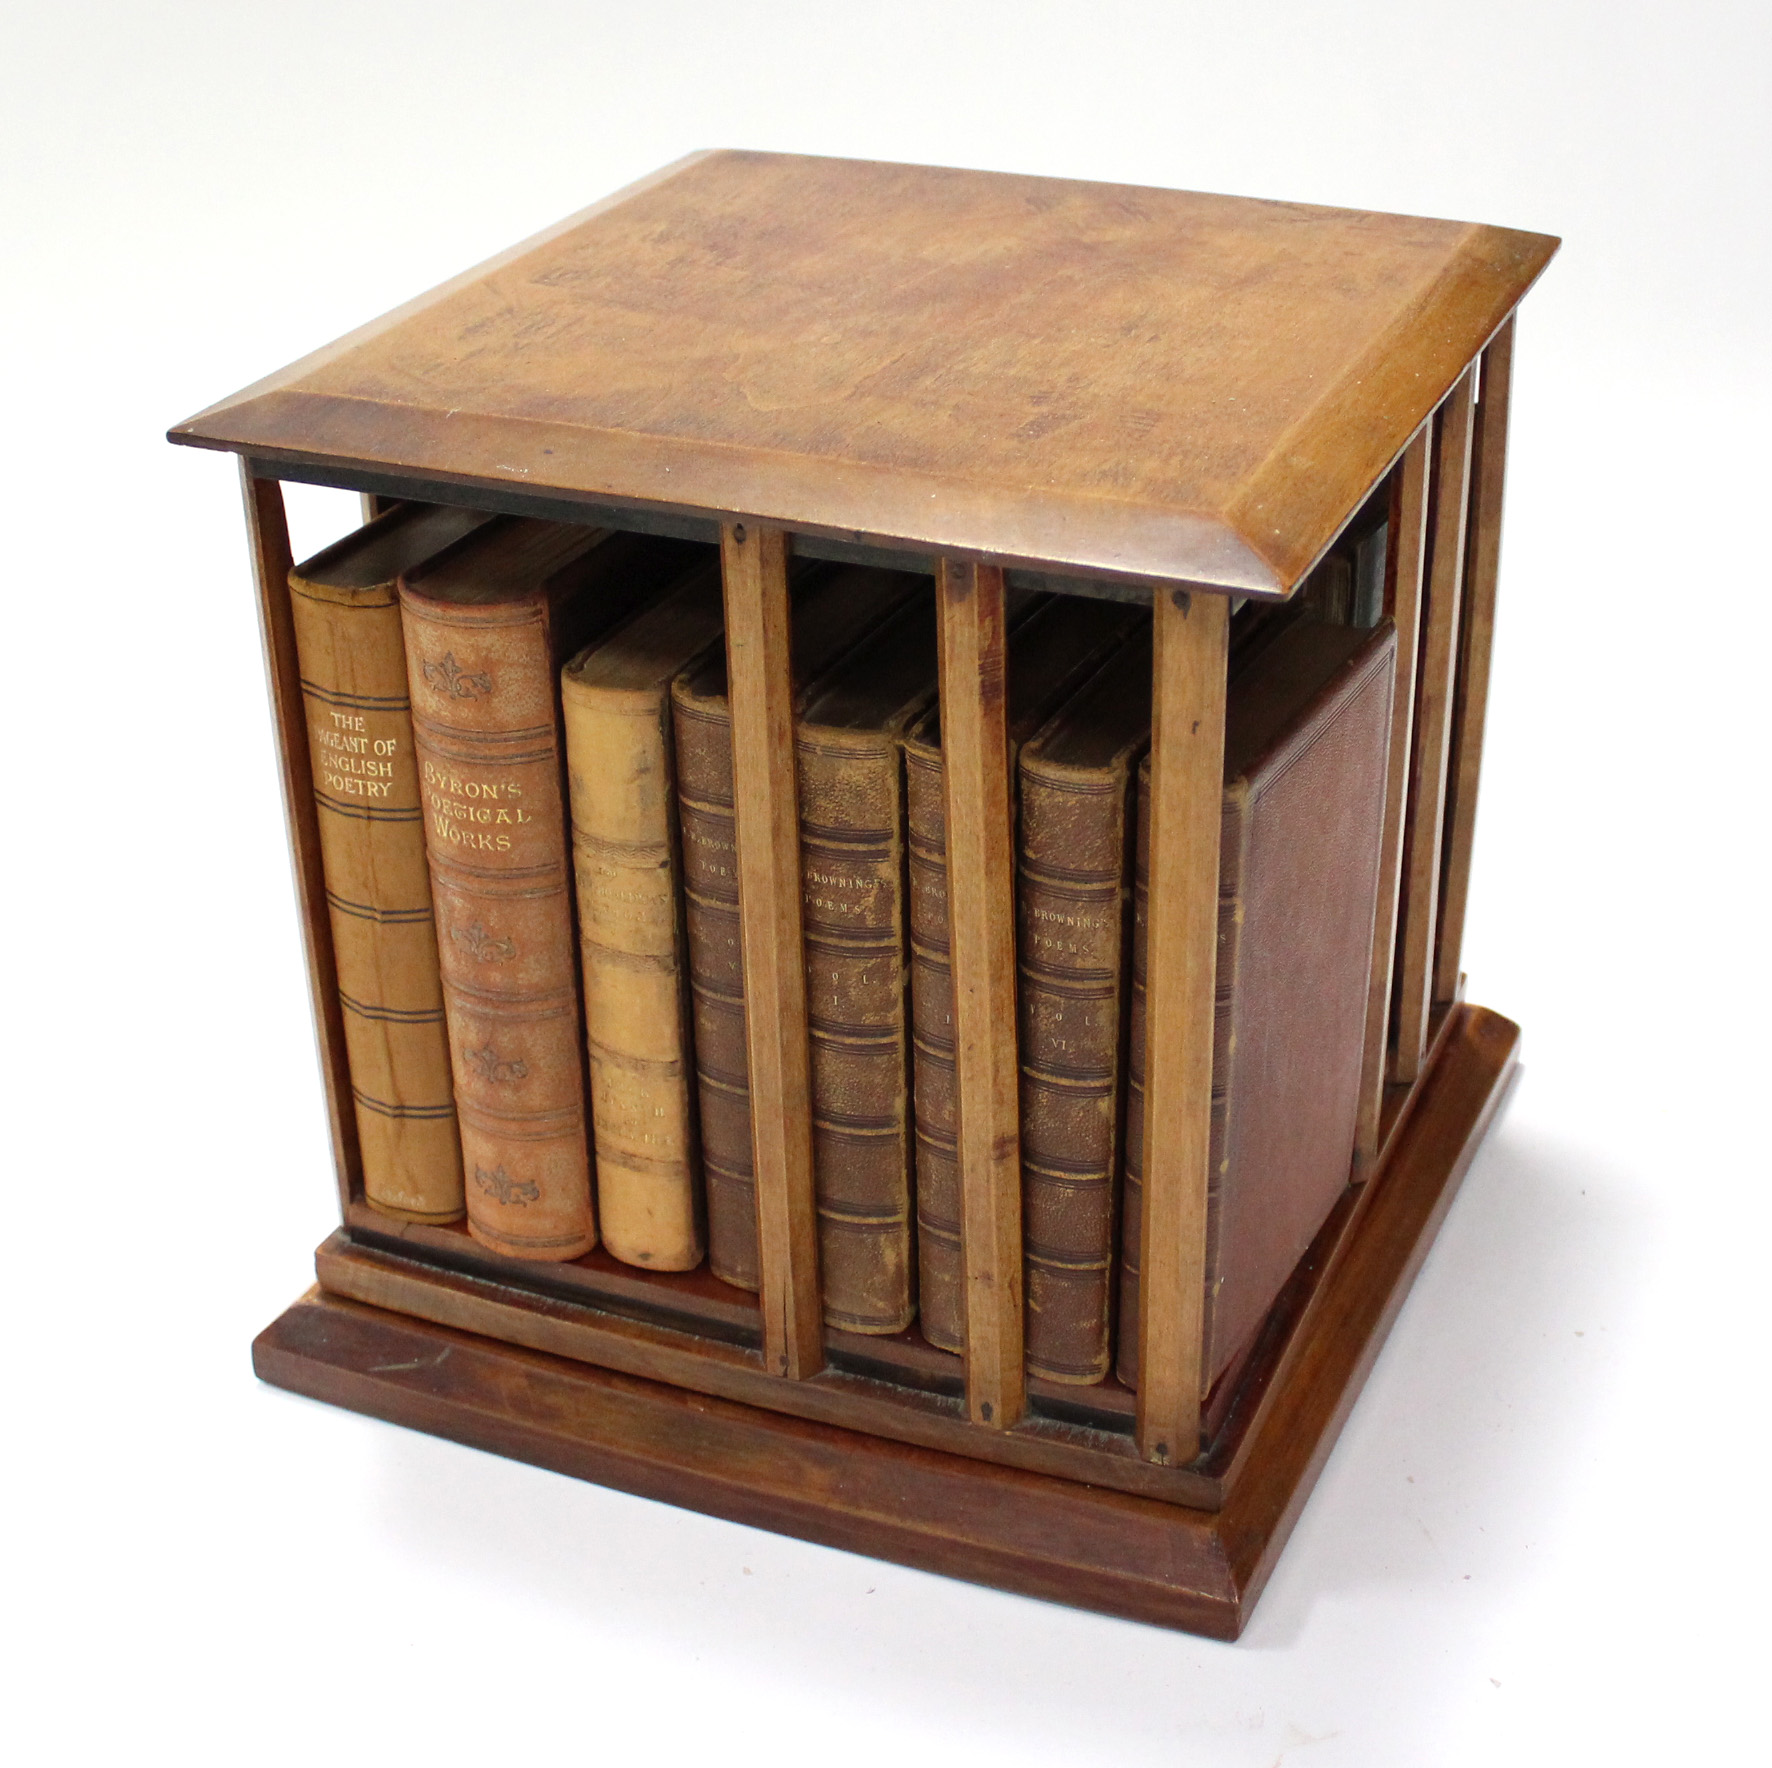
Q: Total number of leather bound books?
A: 8